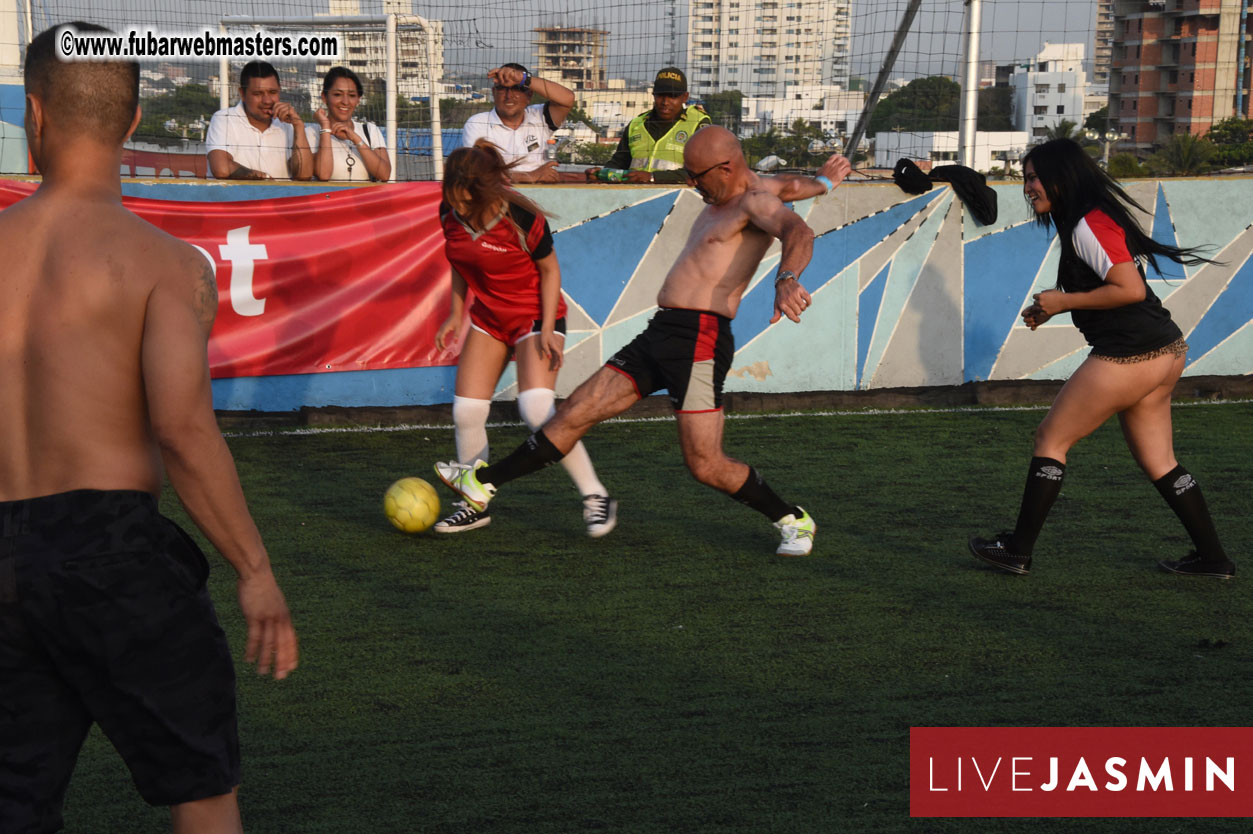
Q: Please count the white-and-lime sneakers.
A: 2